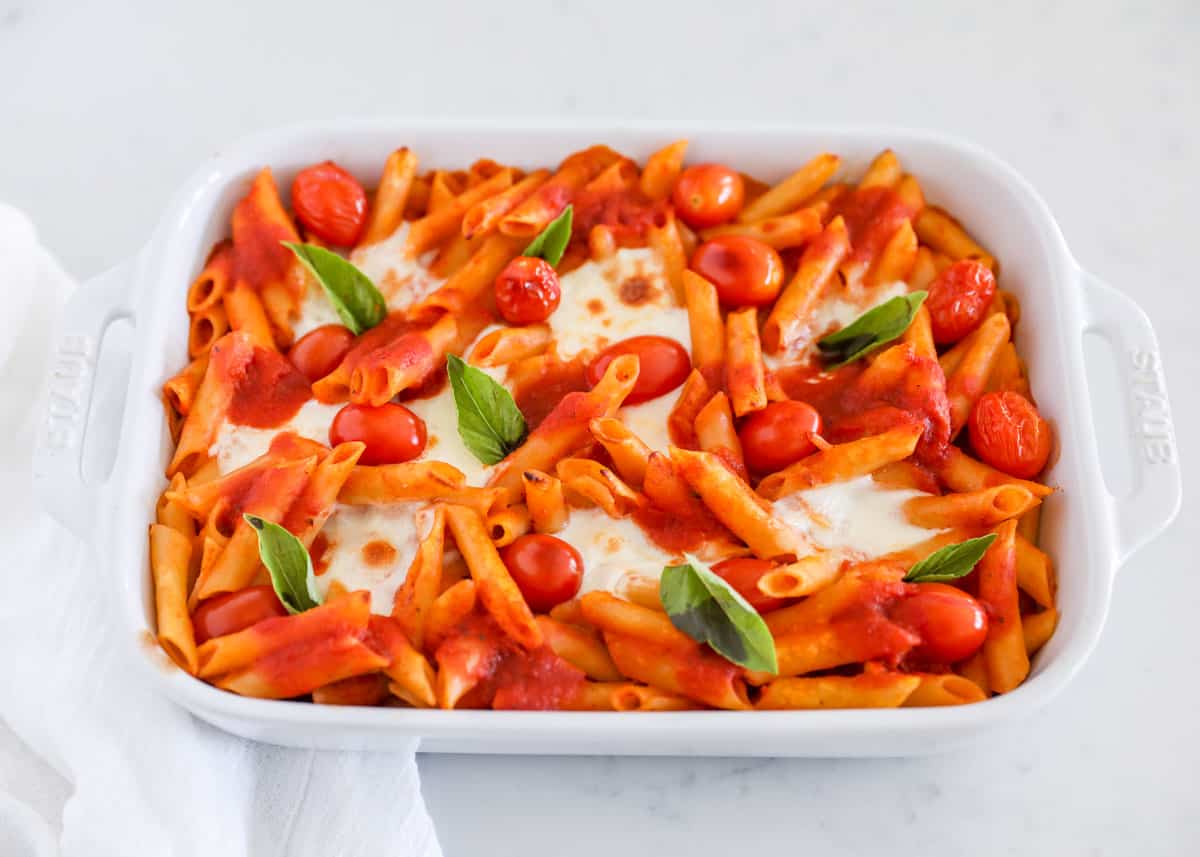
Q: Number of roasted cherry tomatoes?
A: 14